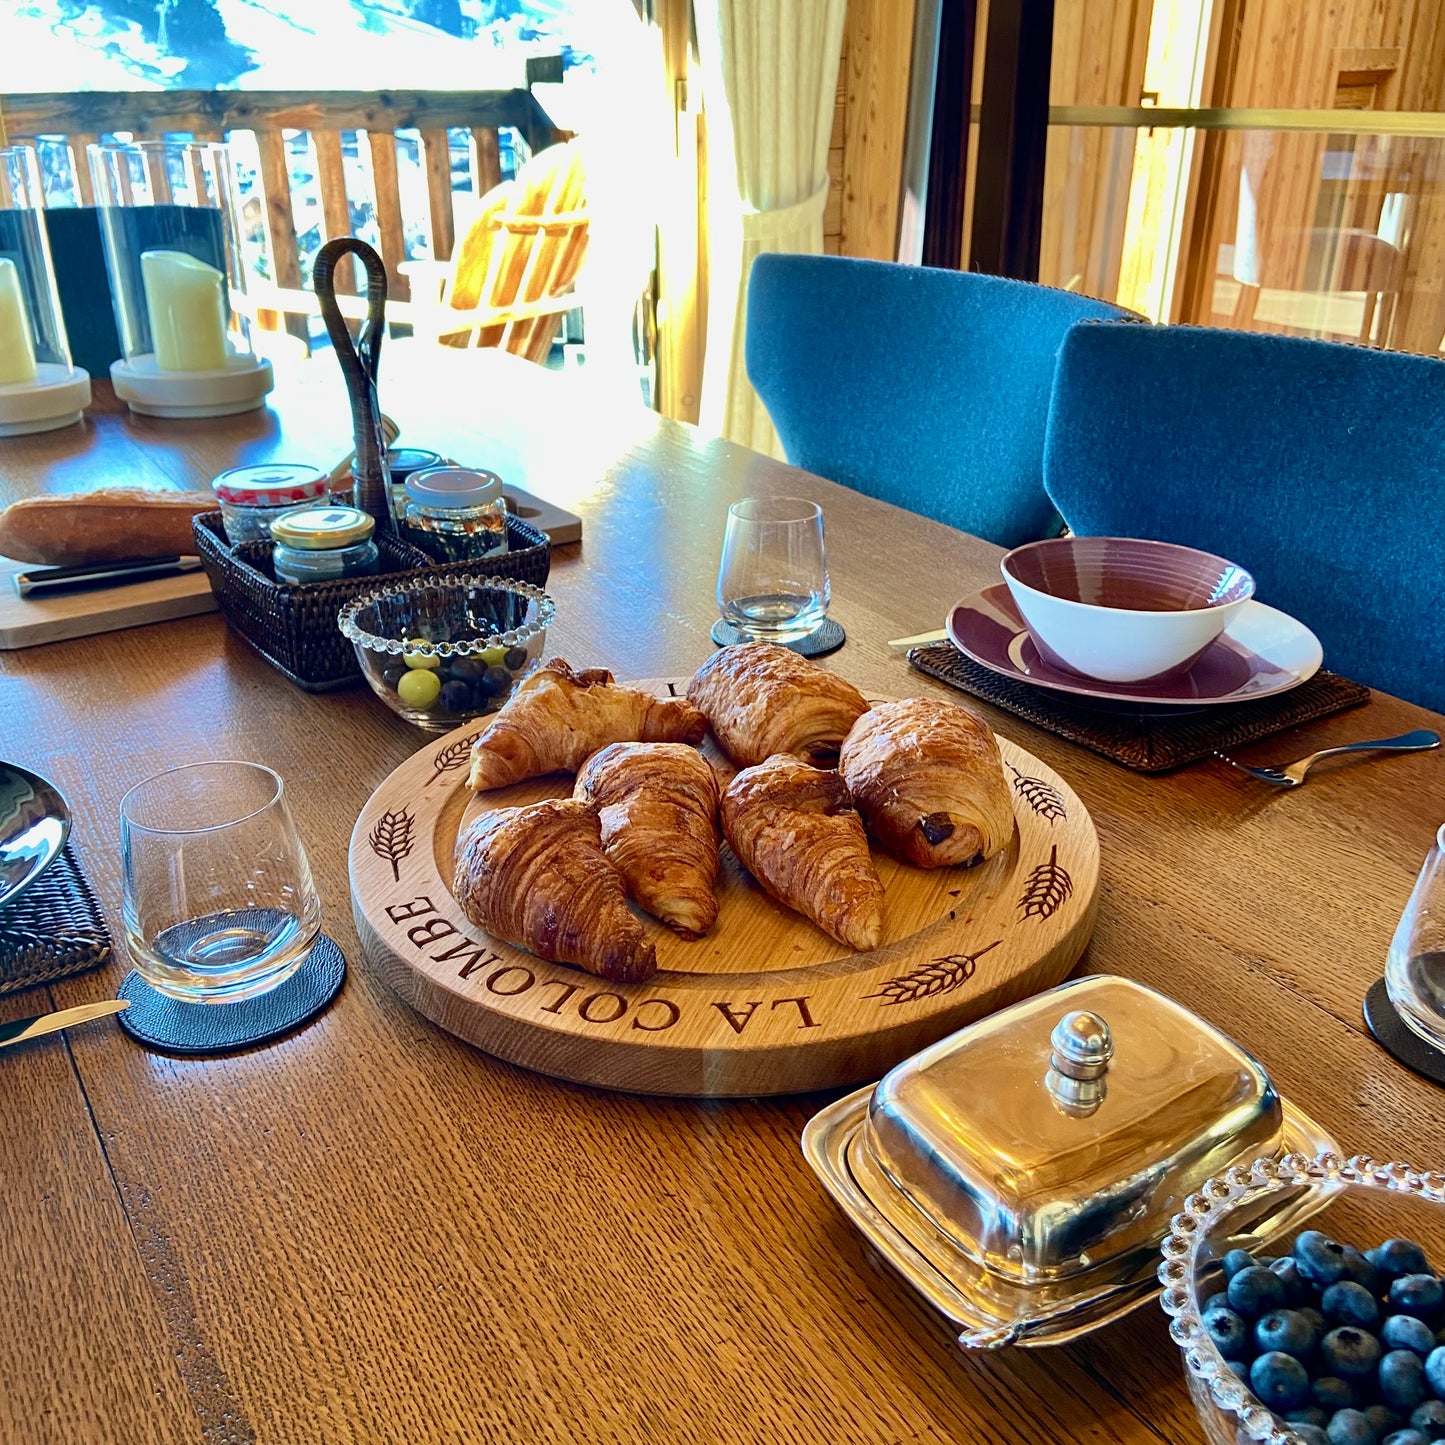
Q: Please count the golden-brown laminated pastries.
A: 6